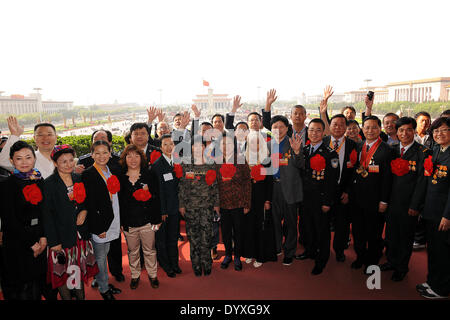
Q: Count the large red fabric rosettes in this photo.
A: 13